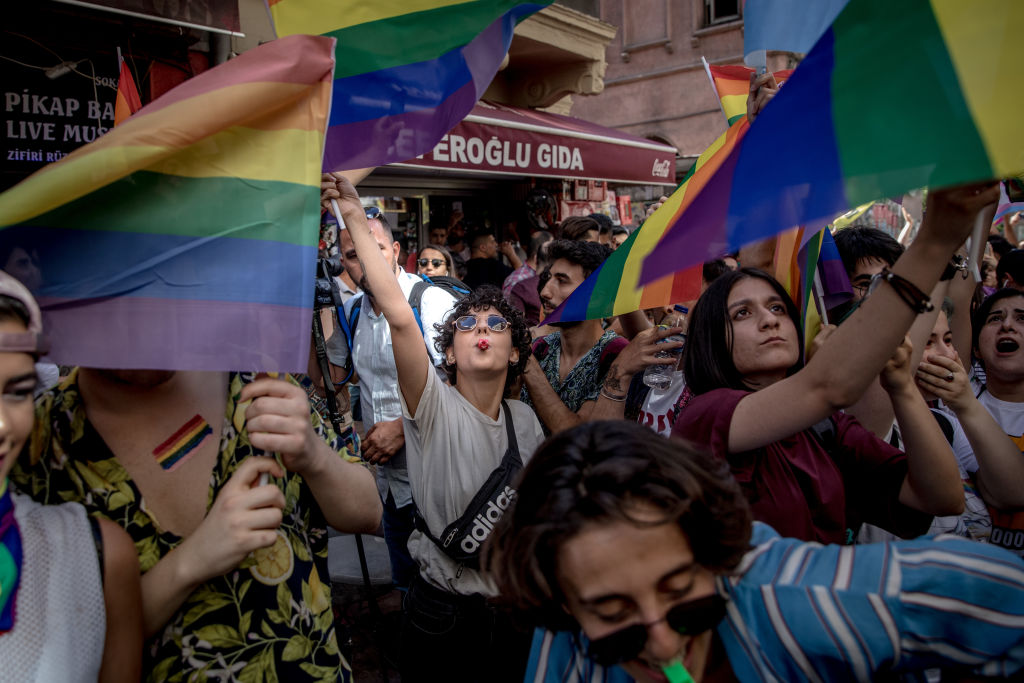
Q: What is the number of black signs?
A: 1